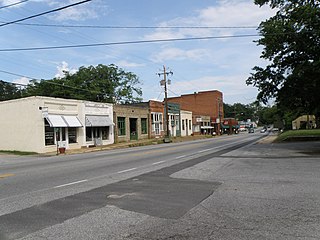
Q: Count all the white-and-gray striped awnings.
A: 1